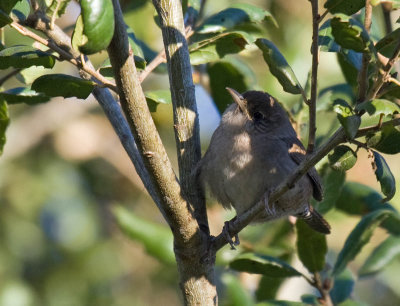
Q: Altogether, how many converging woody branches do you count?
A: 4